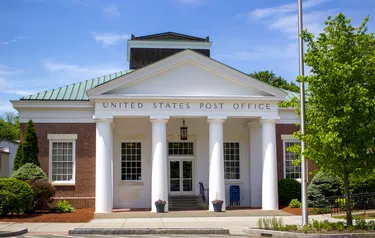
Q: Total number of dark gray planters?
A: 2